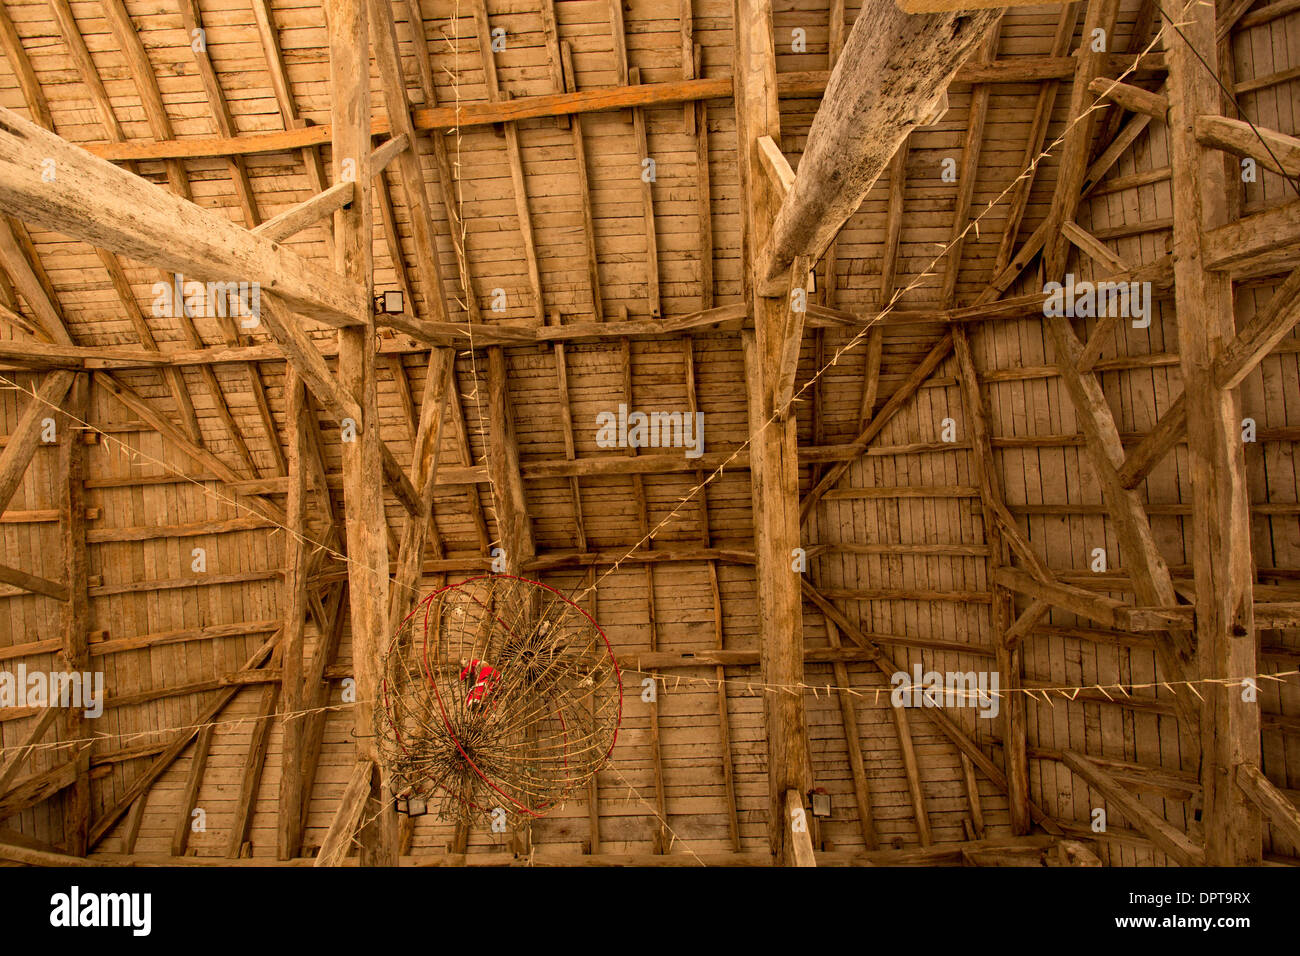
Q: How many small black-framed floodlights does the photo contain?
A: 4